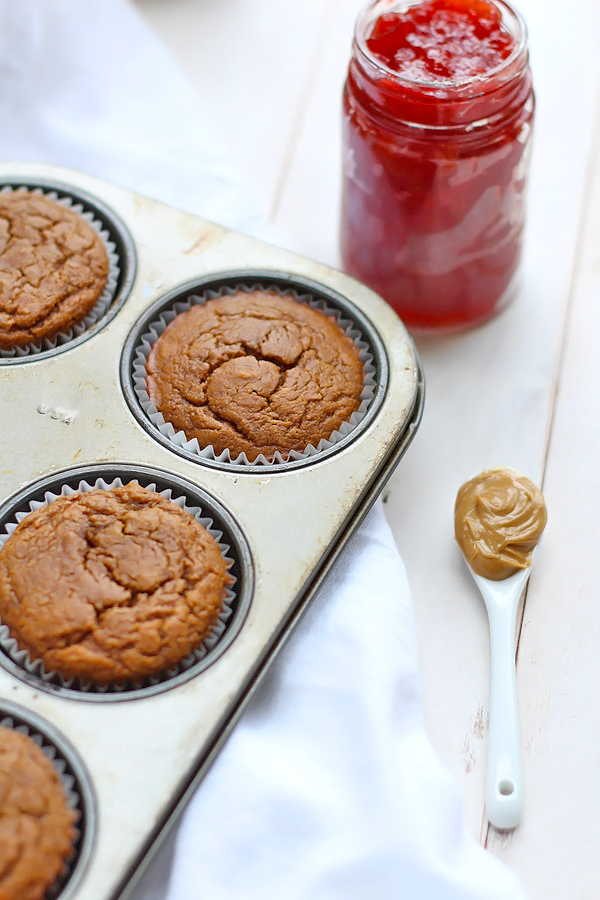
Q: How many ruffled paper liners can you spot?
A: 4